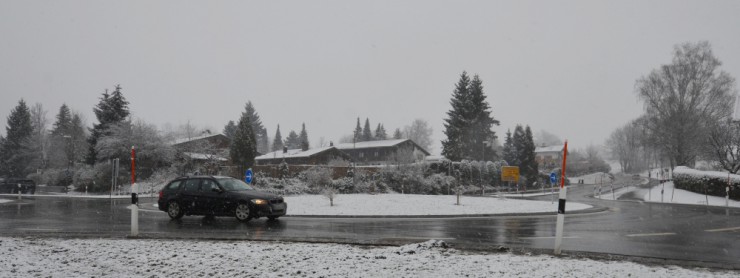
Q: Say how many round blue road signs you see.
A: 2